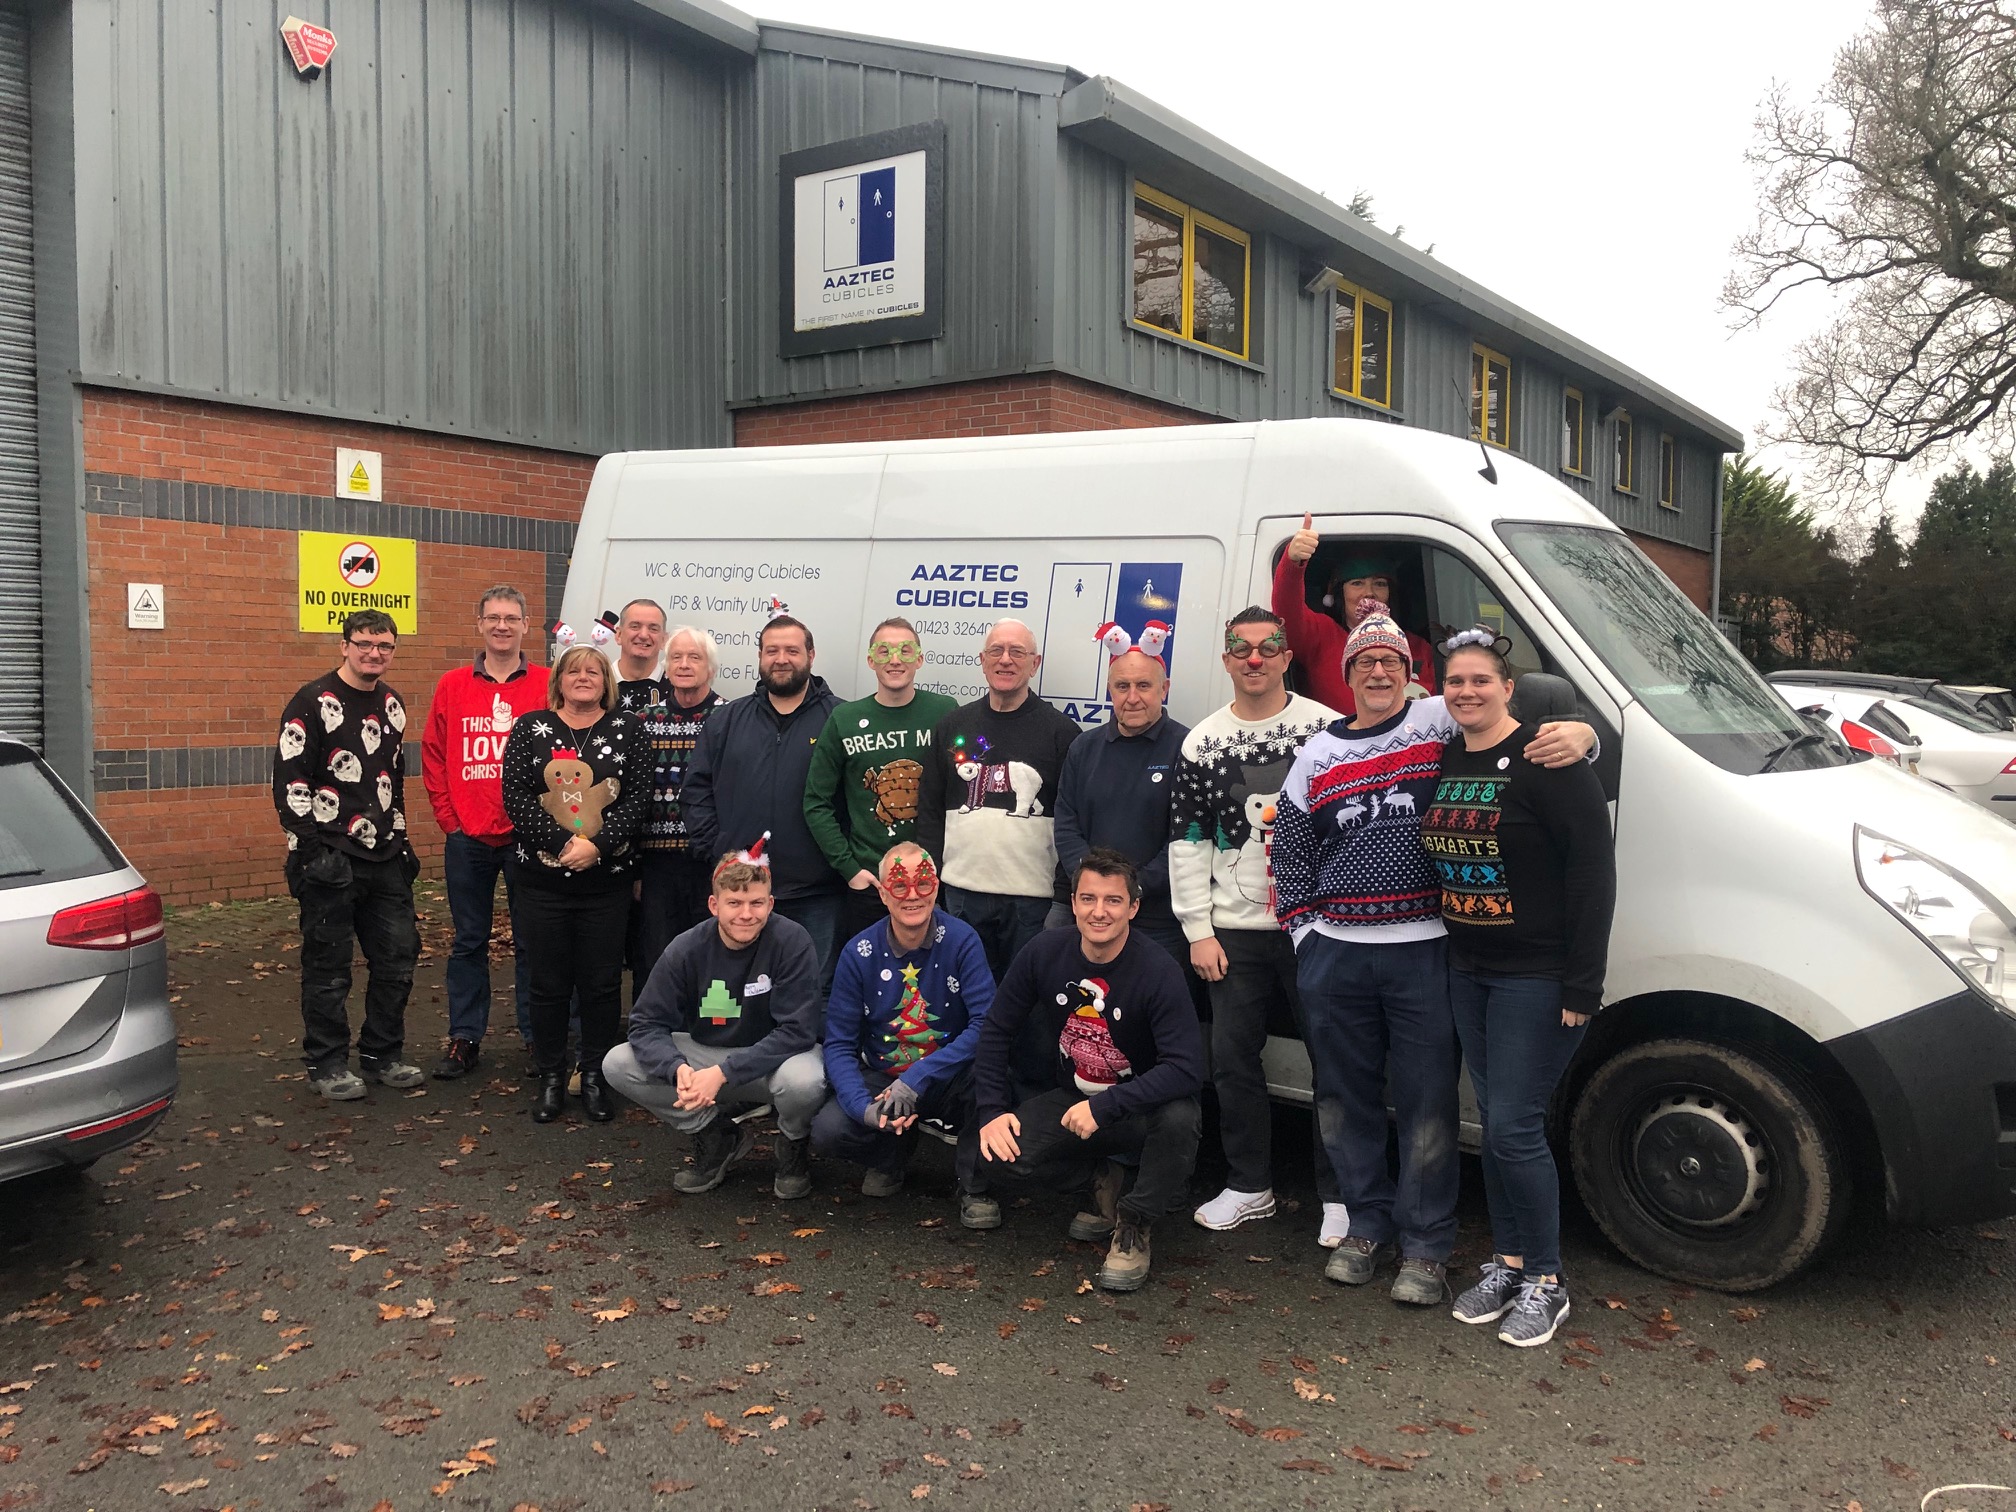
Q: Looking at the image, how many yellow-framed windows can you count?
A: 6